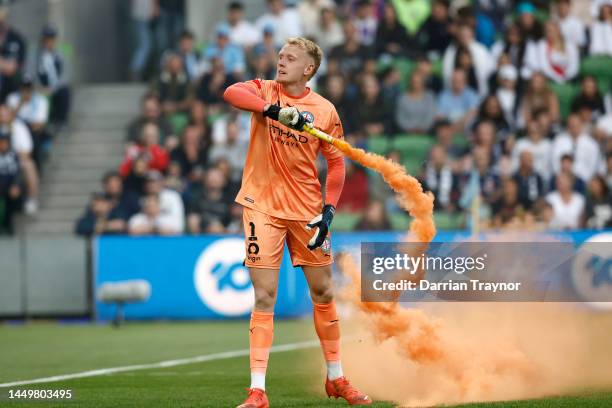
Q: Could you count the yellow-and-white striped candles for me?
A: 0